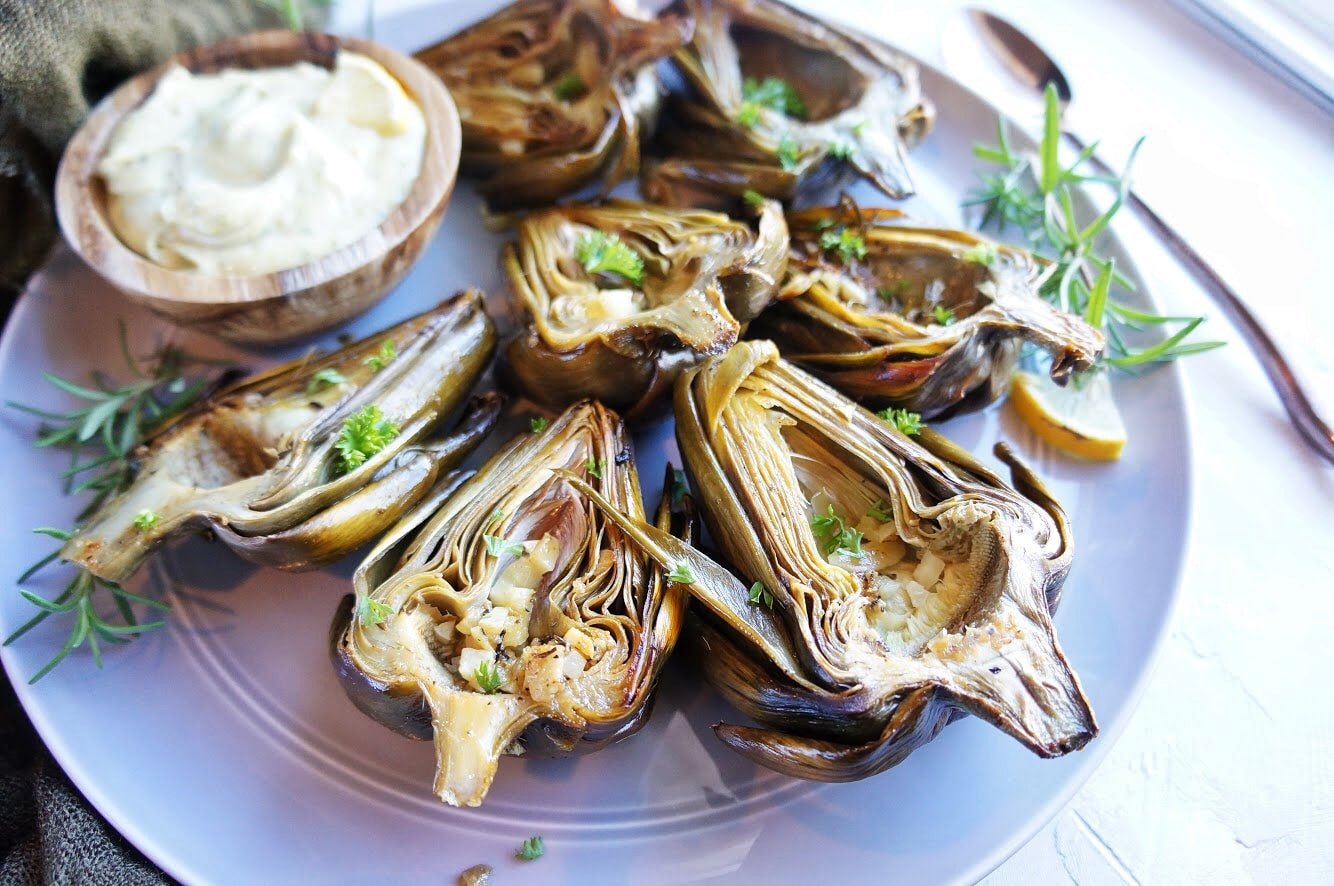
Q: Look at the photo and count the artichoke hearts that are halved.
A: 7